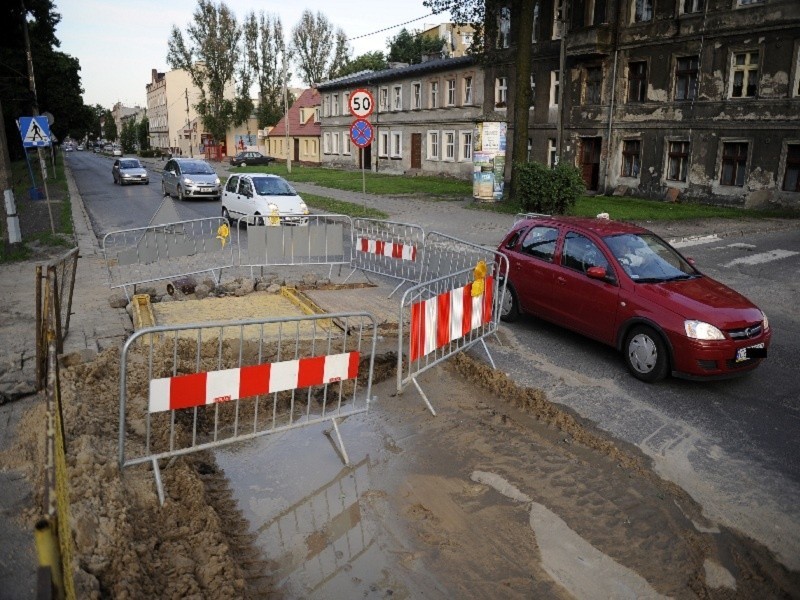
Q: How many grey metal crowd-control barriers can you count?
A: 6